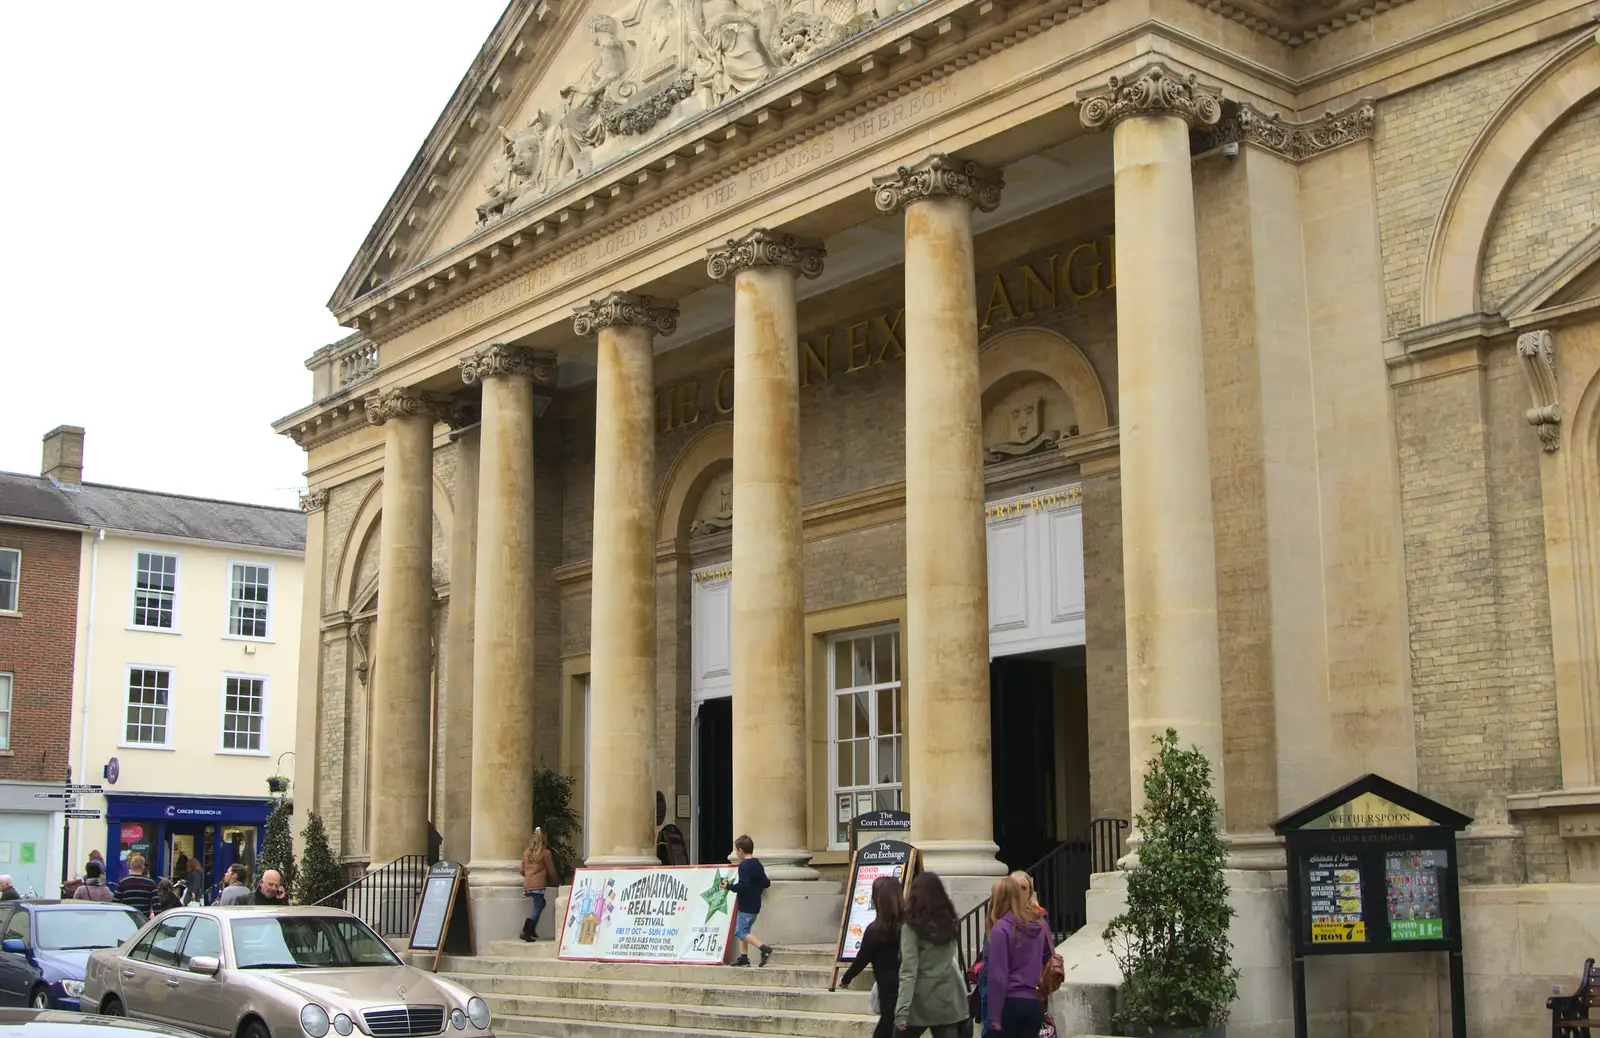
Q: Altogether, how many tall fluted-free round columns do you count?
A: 6